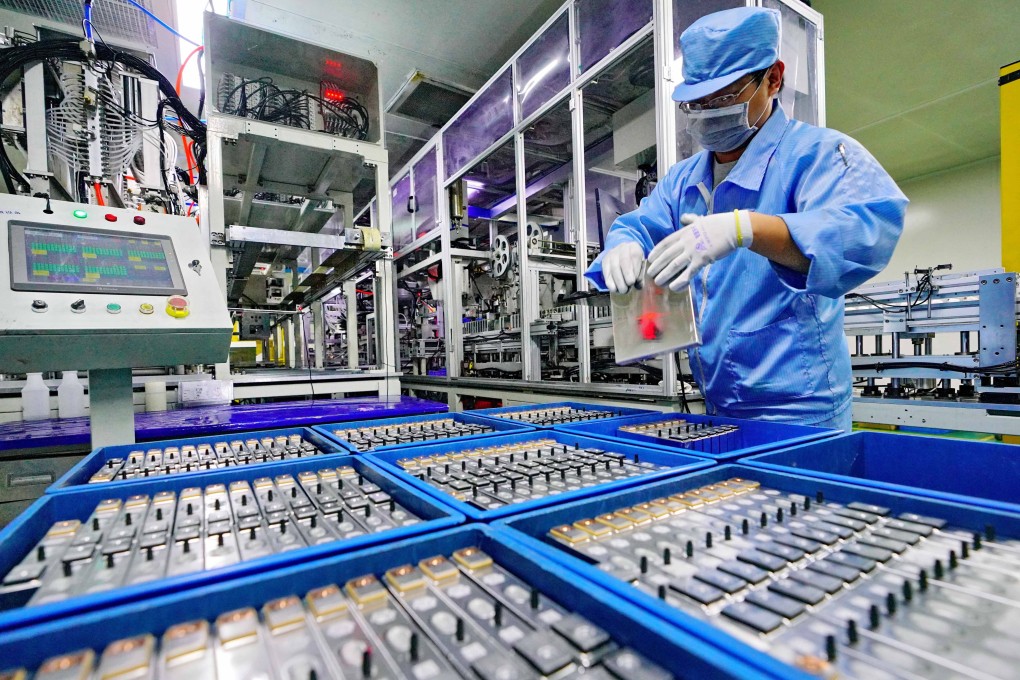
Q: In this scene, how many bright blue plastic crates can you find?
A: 9